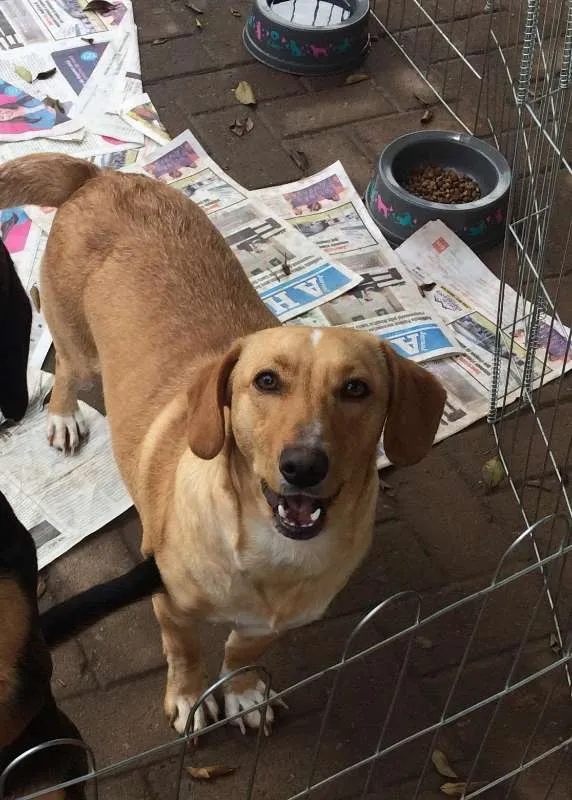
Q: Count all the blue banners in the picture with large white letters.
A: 2